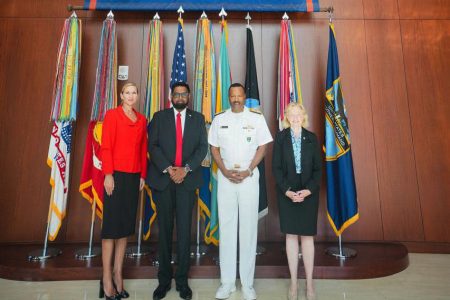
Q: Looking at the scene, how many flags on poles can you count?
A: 9